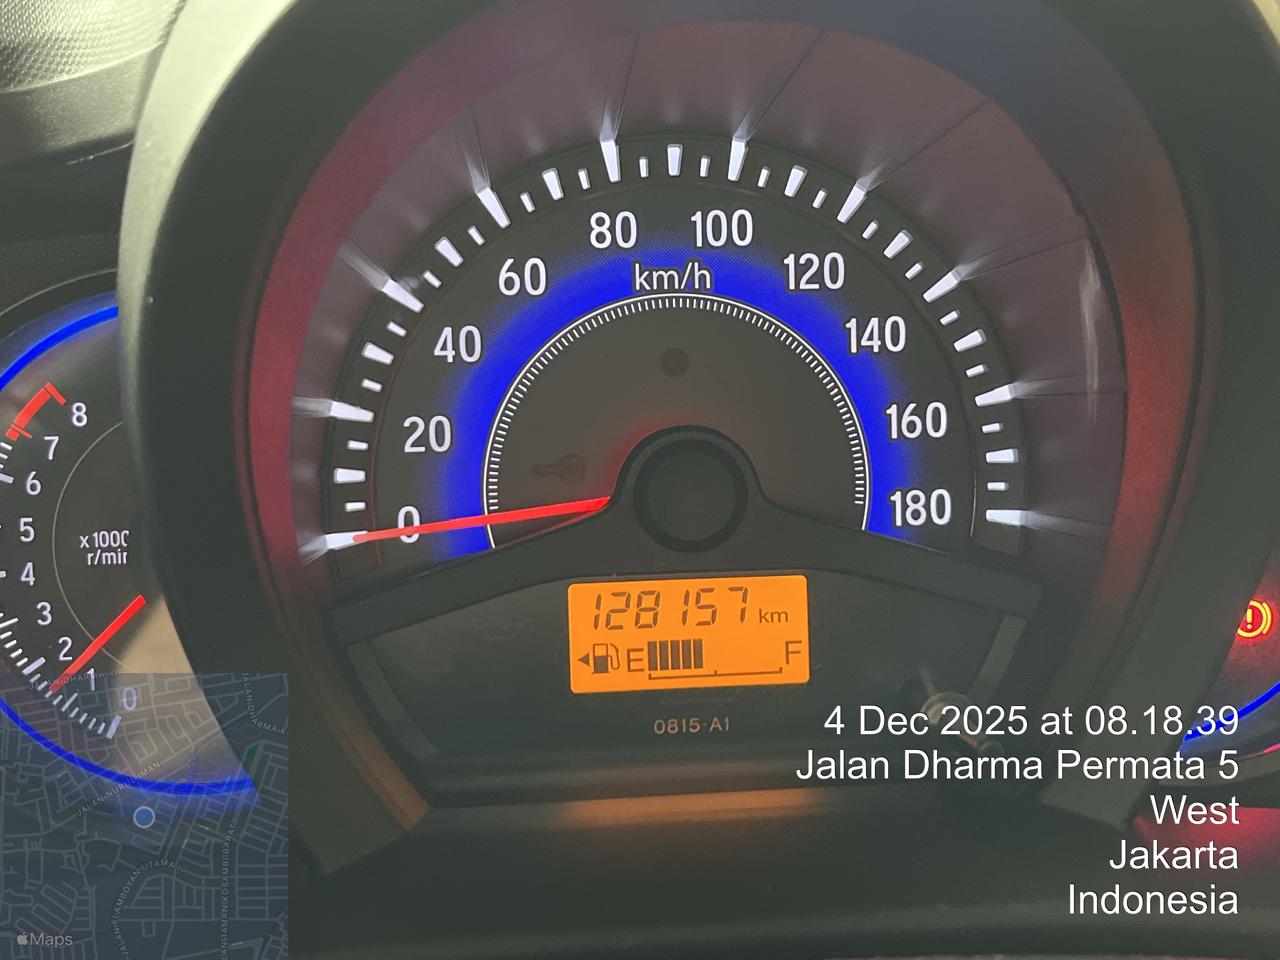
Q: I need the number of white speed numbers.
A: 10